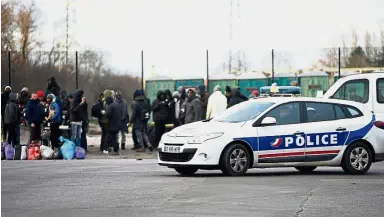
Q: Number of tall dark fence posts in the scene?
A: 6